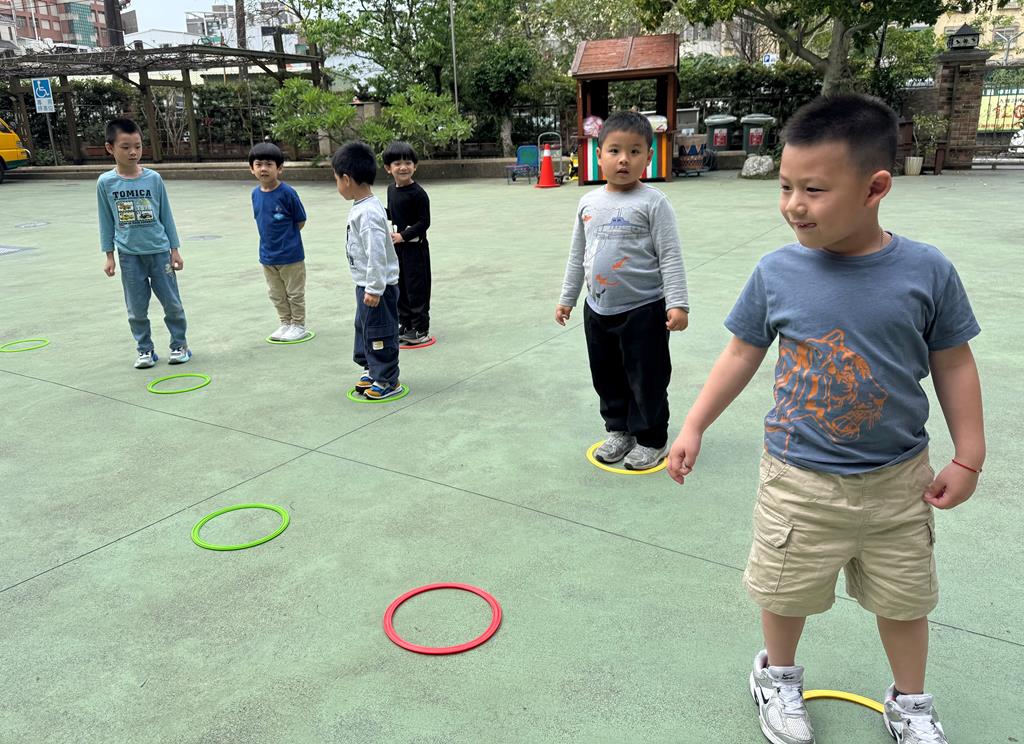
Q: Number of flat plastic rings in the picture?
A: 9